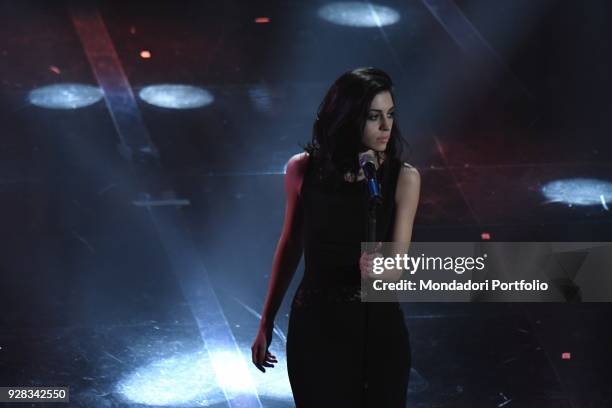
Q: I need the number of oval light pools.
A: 5